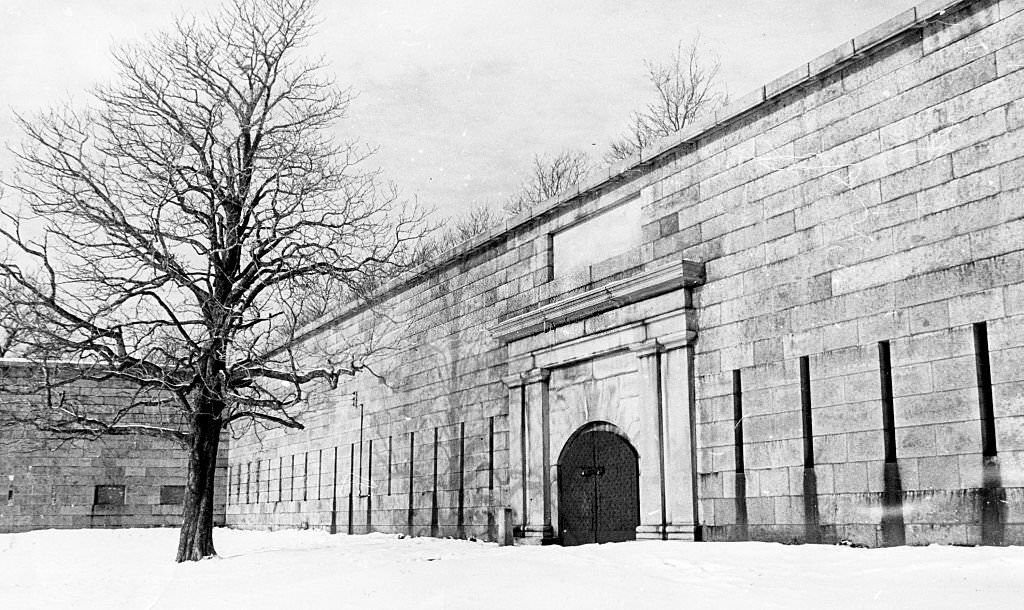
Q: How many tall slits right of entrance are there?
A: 4